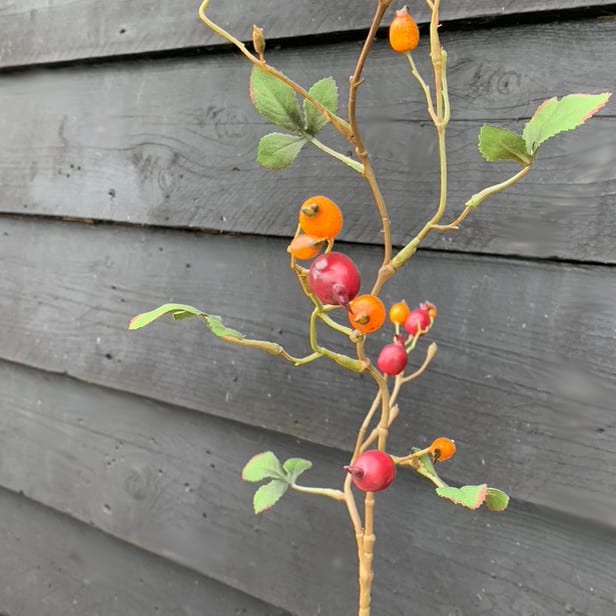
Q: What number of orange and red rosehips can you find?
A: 11